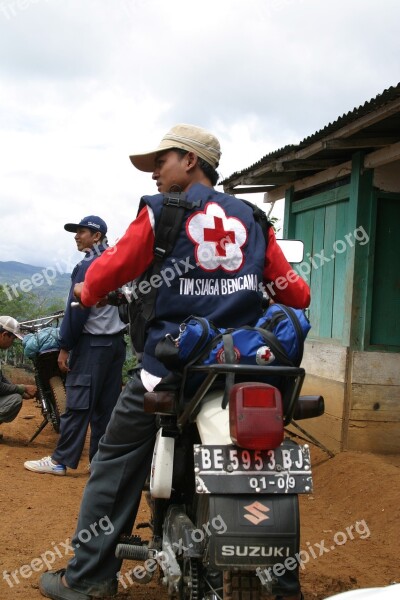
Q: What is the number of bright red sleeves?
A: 2